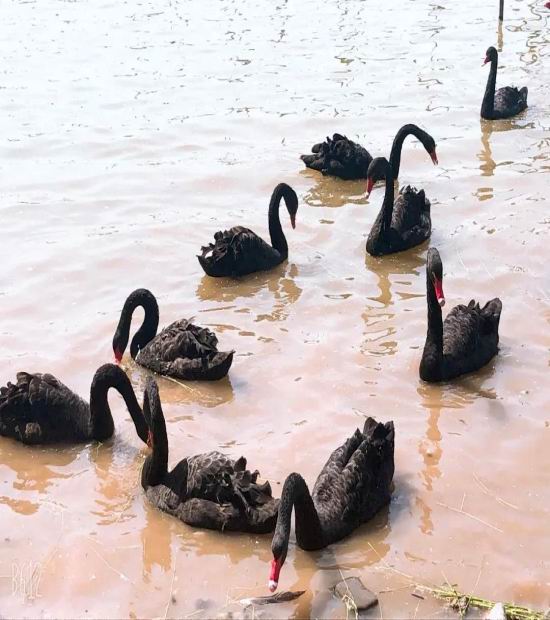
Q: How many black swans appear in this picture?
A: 9